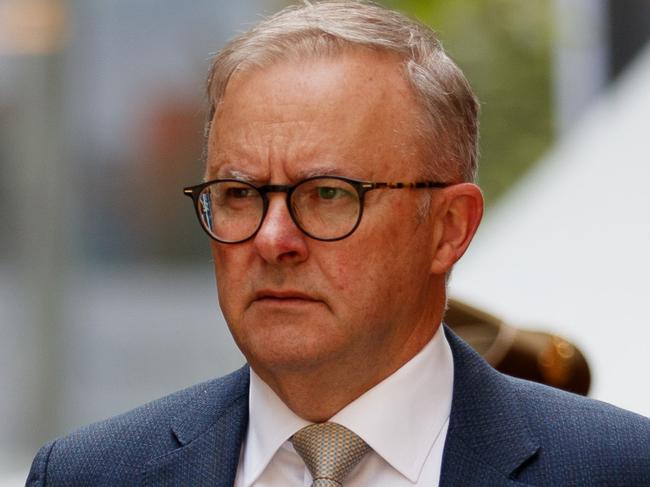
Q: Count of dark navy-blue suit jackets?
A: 1